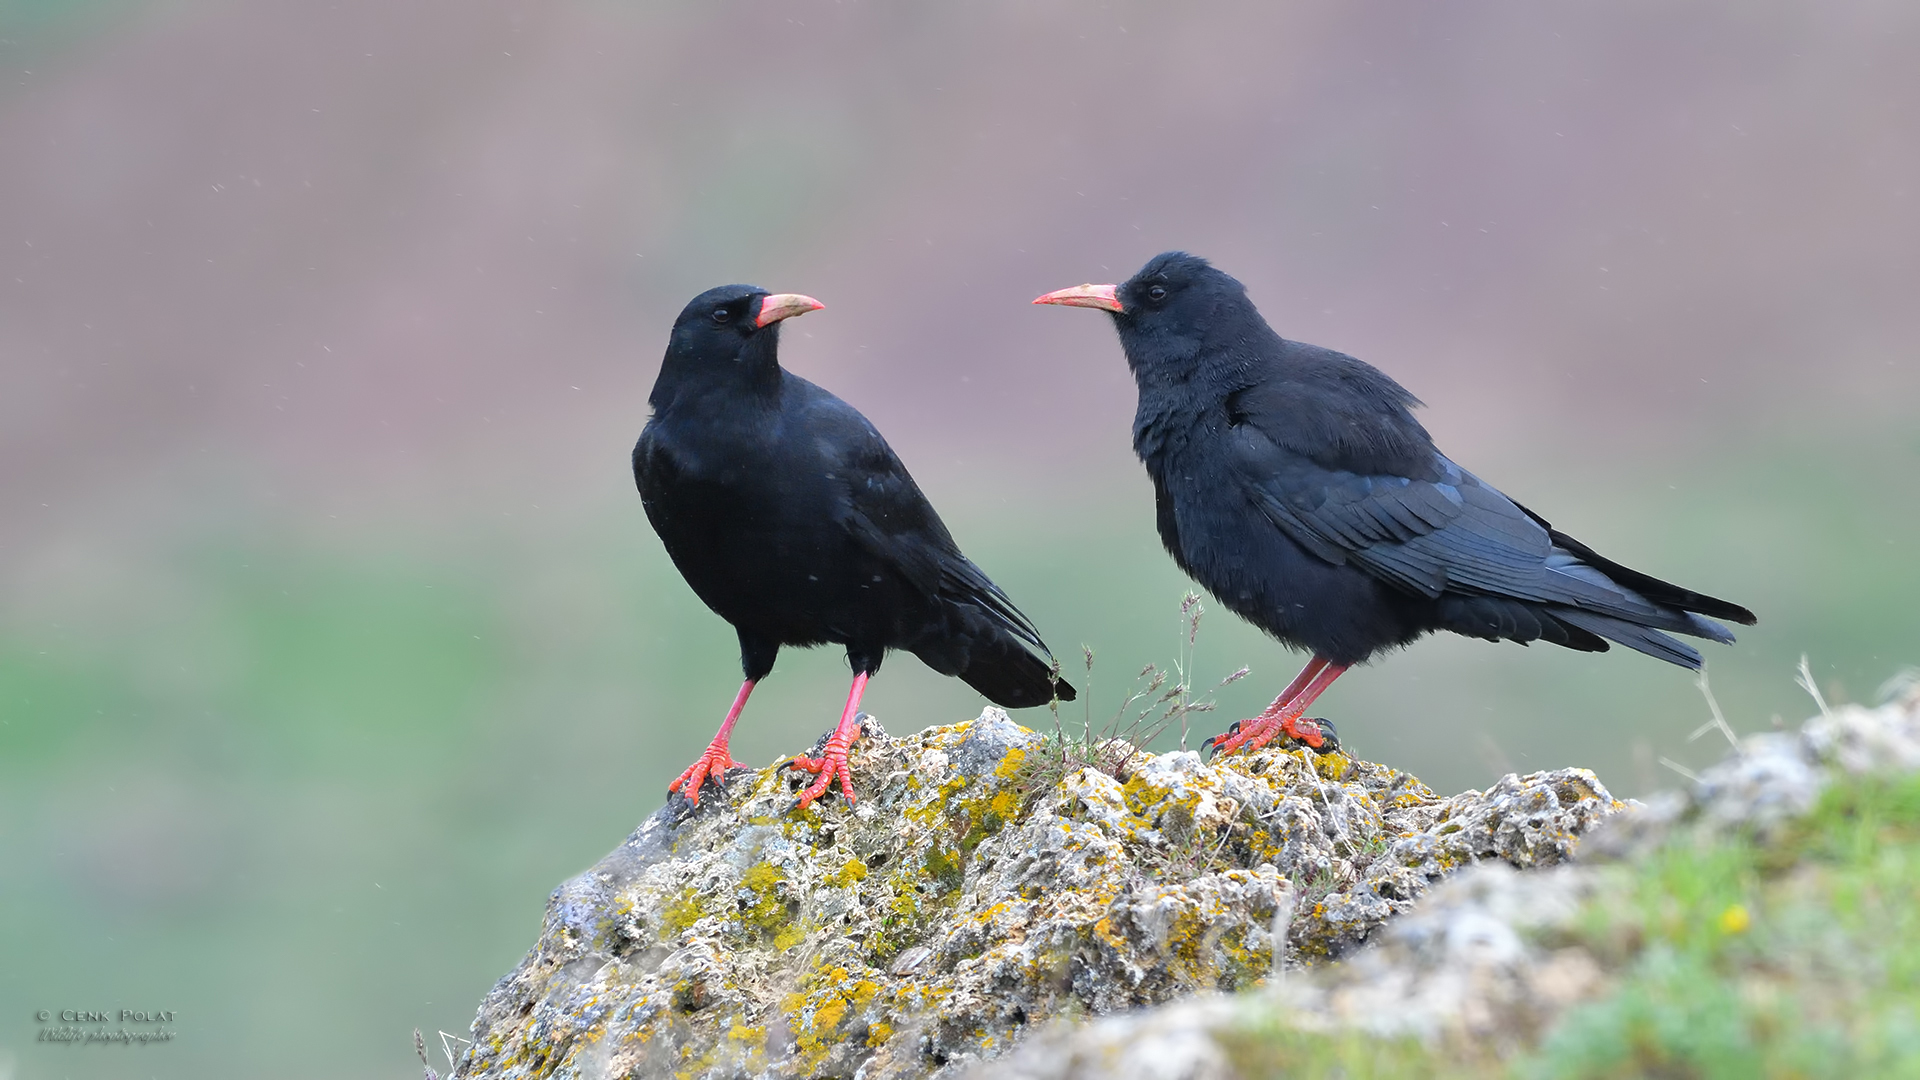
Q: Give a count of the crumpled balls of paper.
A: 0